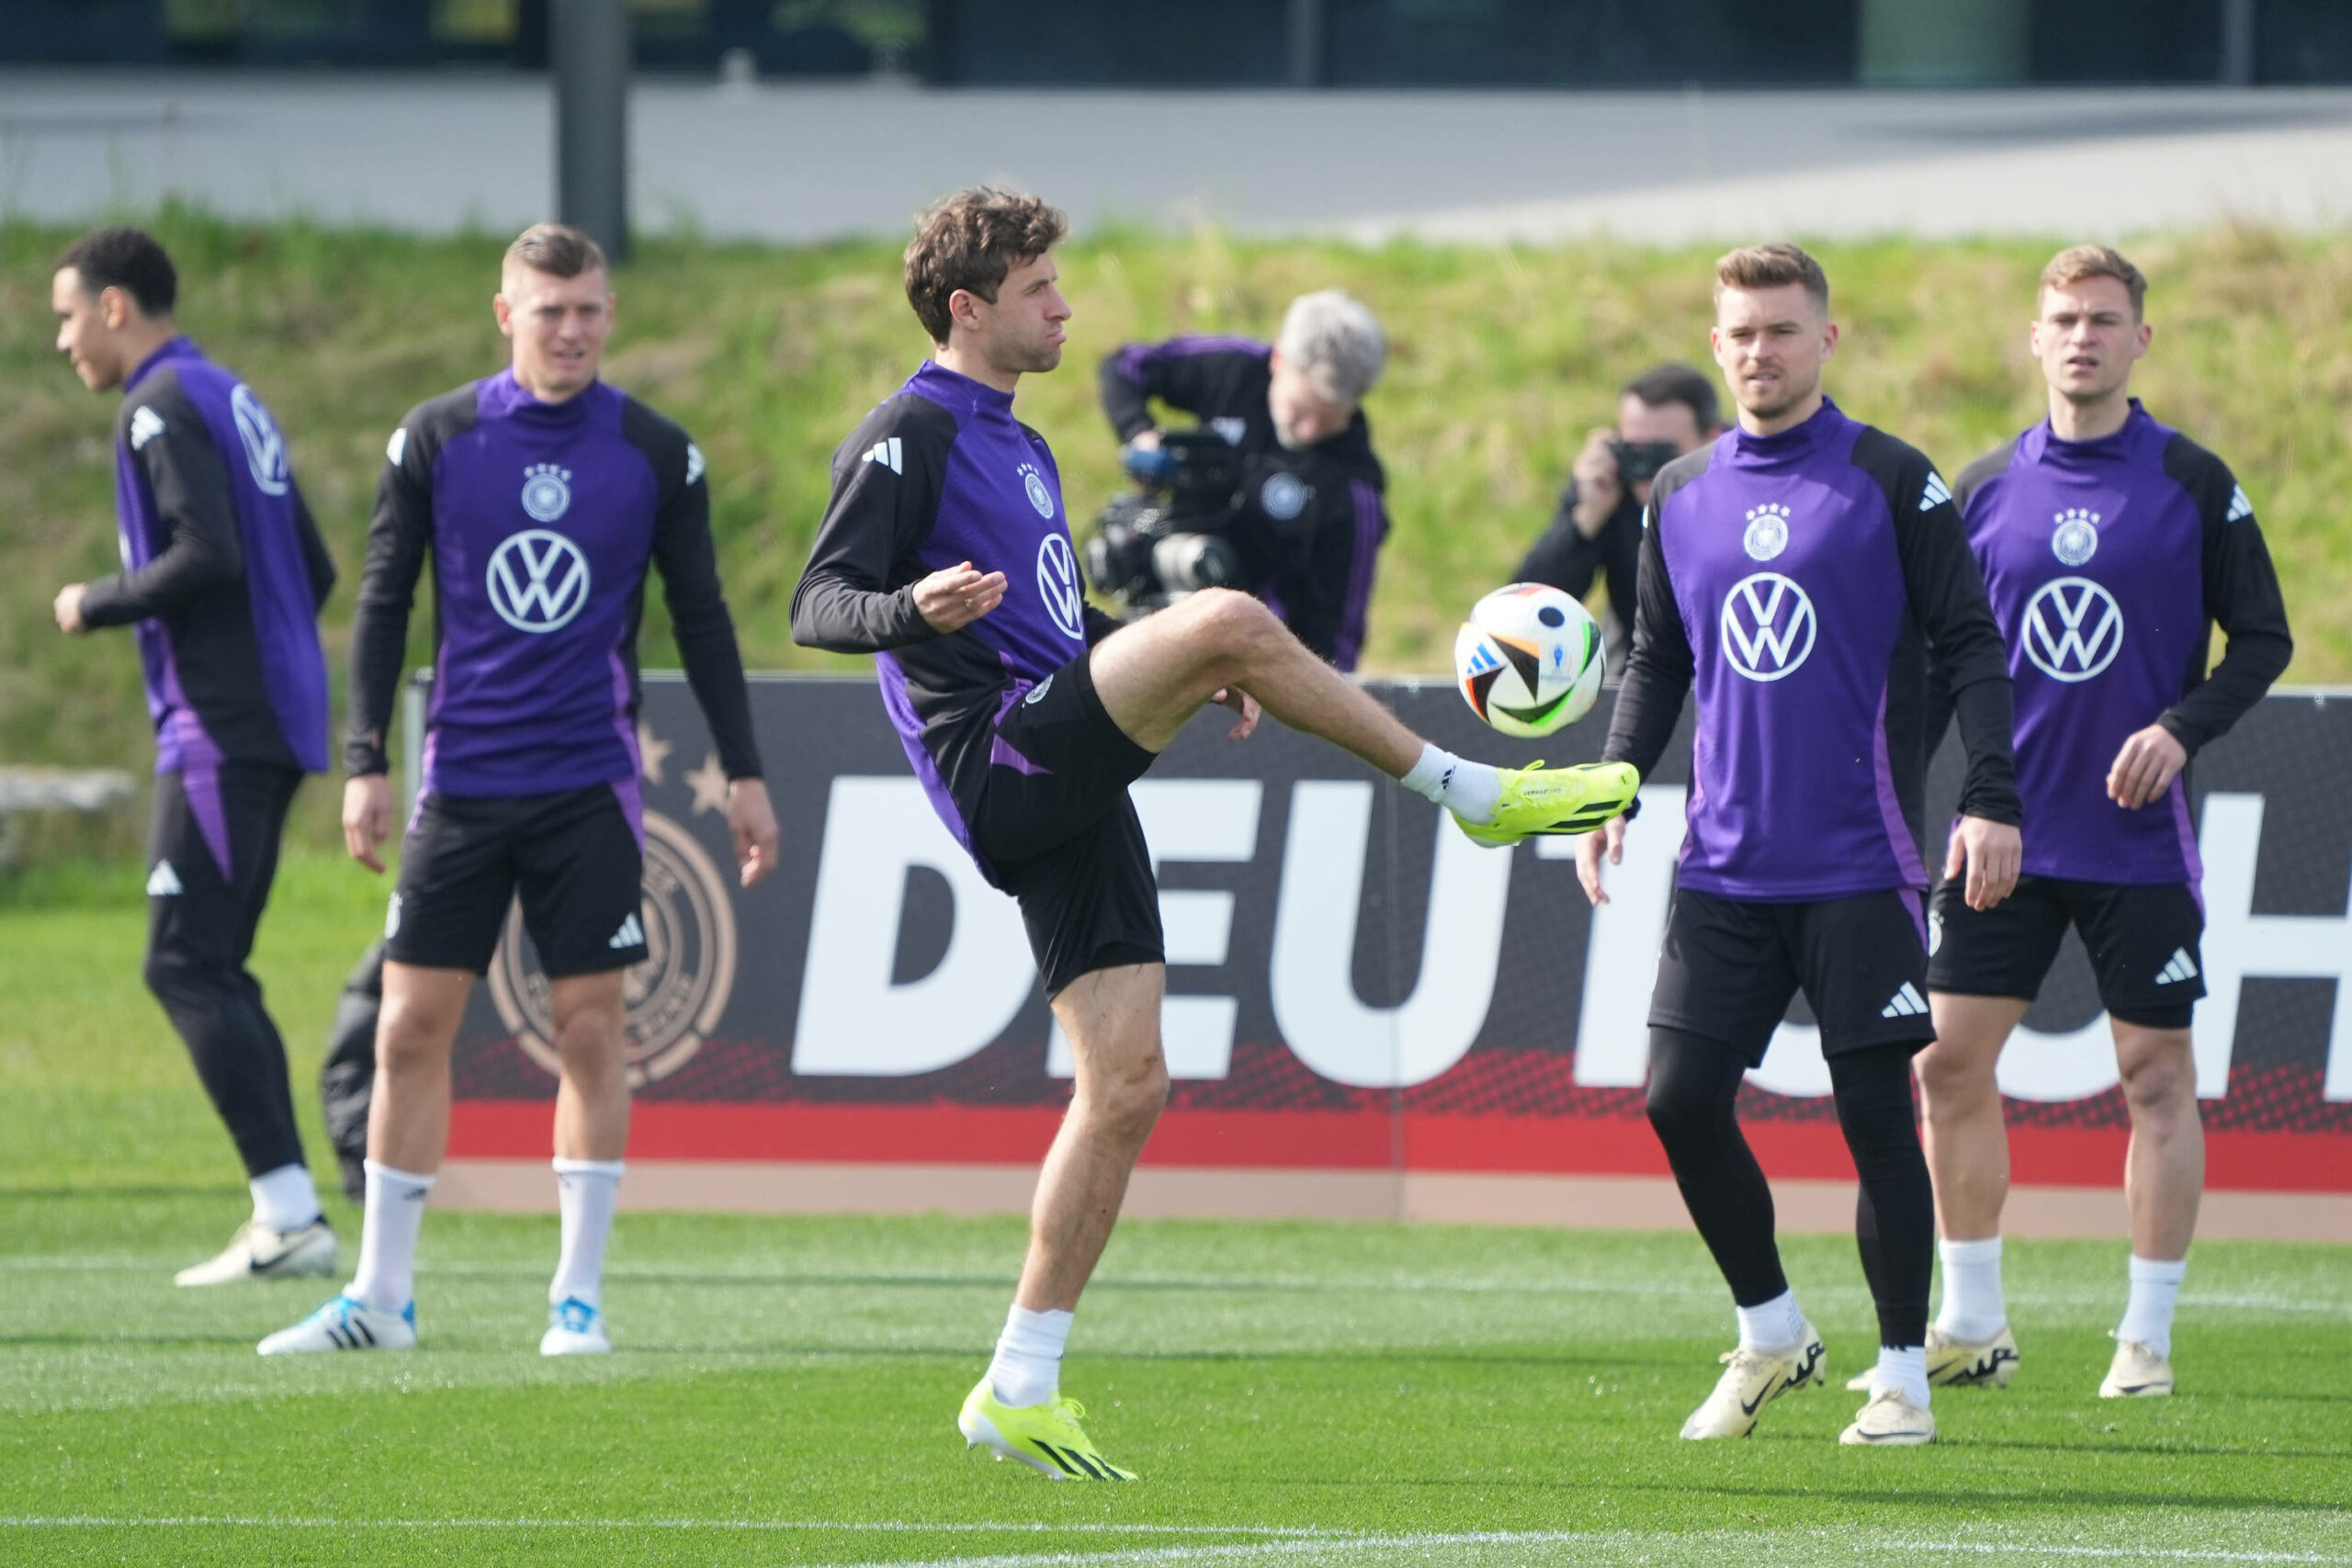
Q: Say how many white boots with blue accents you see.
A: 2